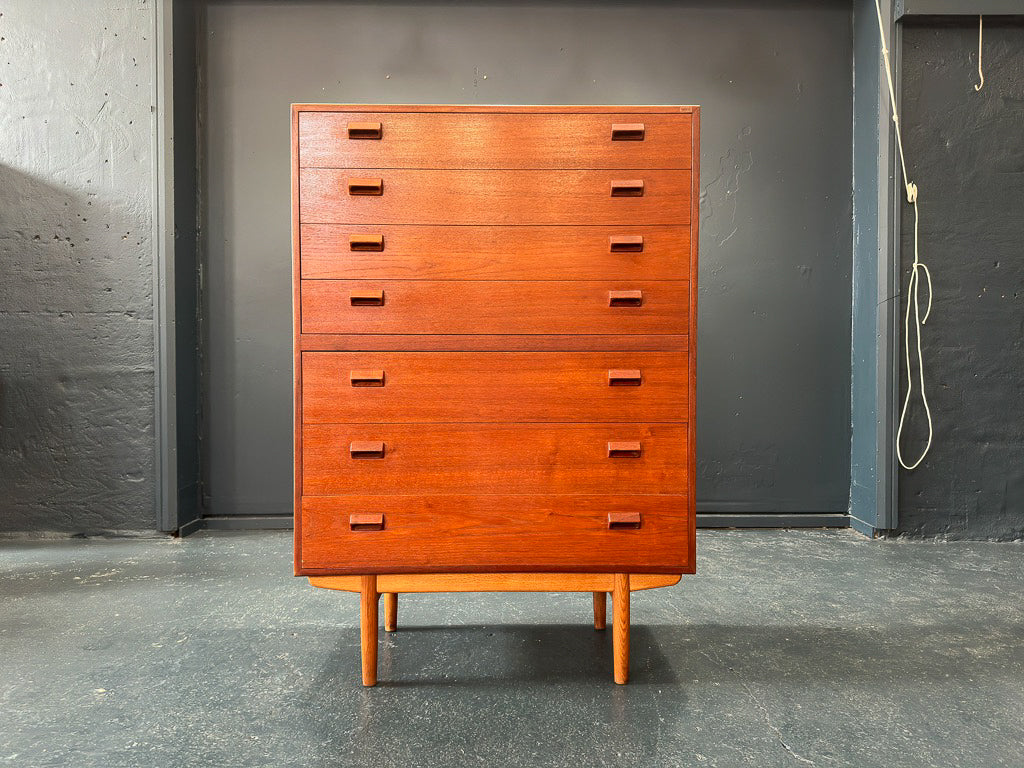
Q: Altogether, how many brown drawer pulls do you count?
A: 14